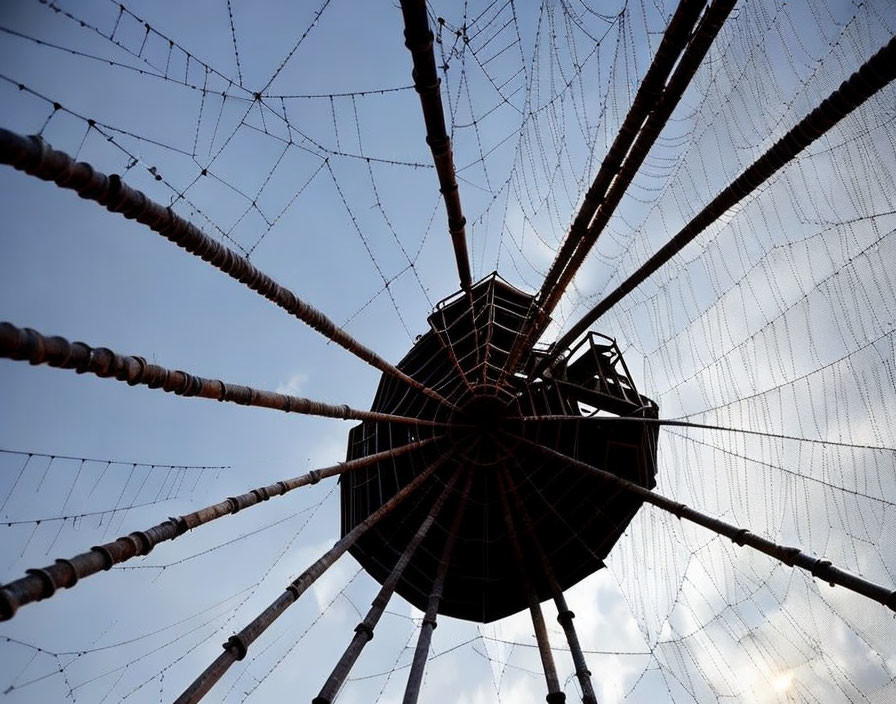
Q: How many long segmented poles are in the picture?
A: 13